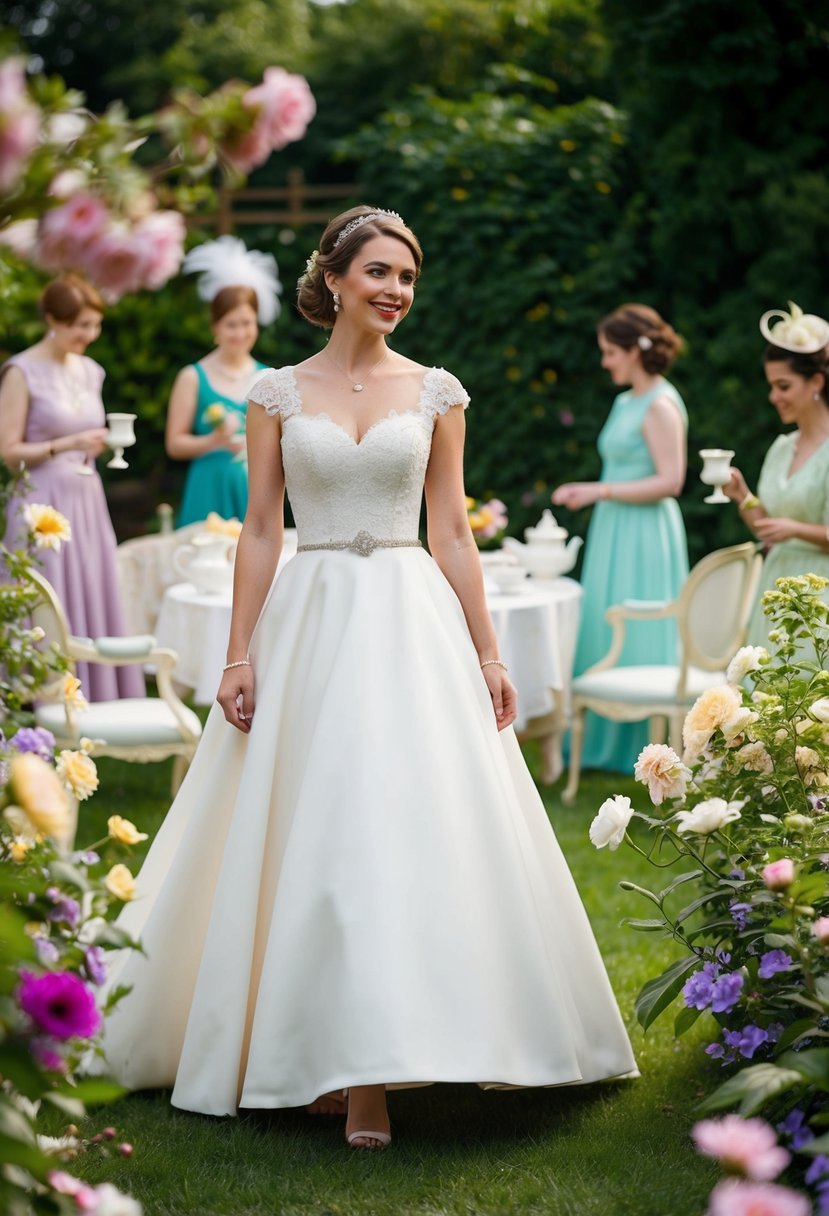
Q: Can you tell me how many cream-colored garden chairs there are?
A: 2